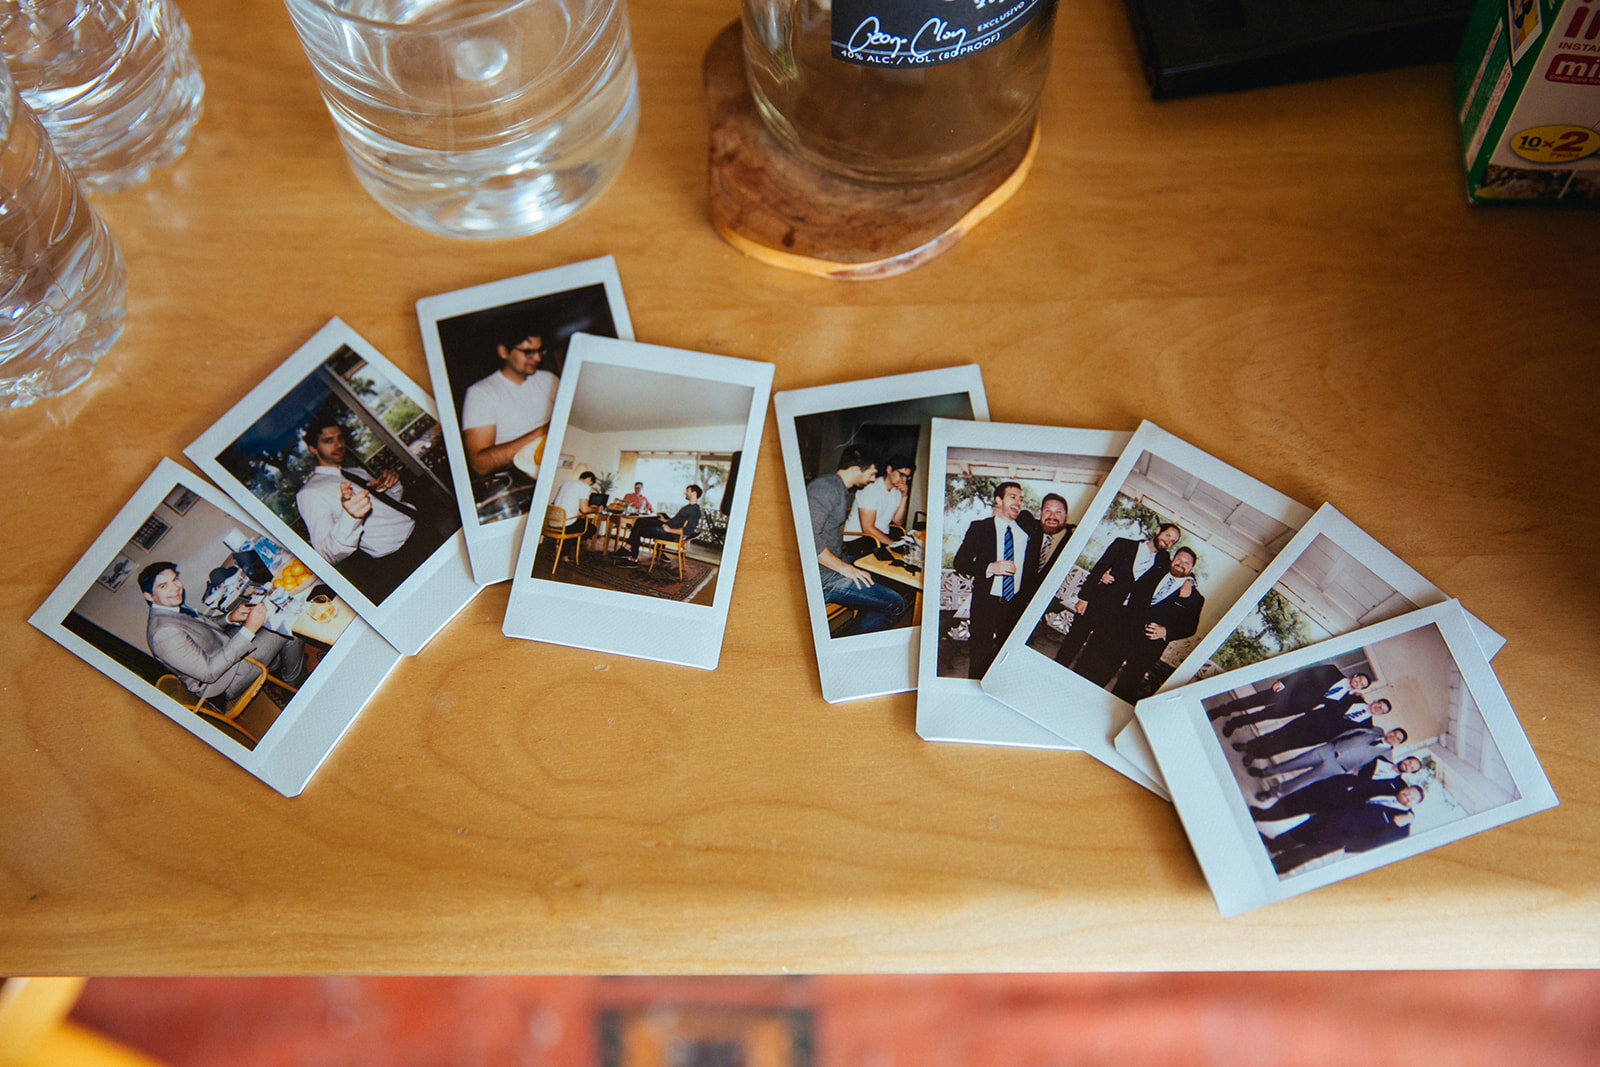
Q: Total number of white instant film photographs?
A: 9